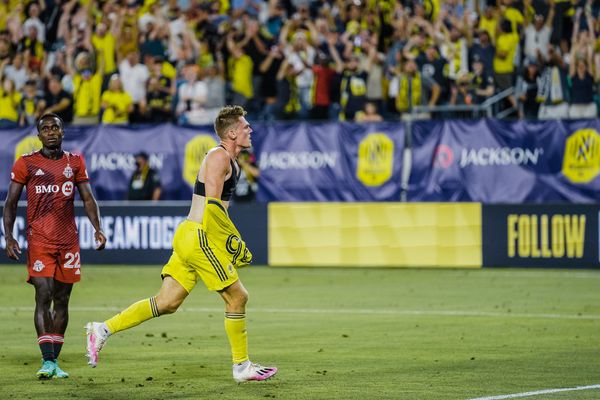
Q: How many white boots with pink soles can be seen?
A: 2